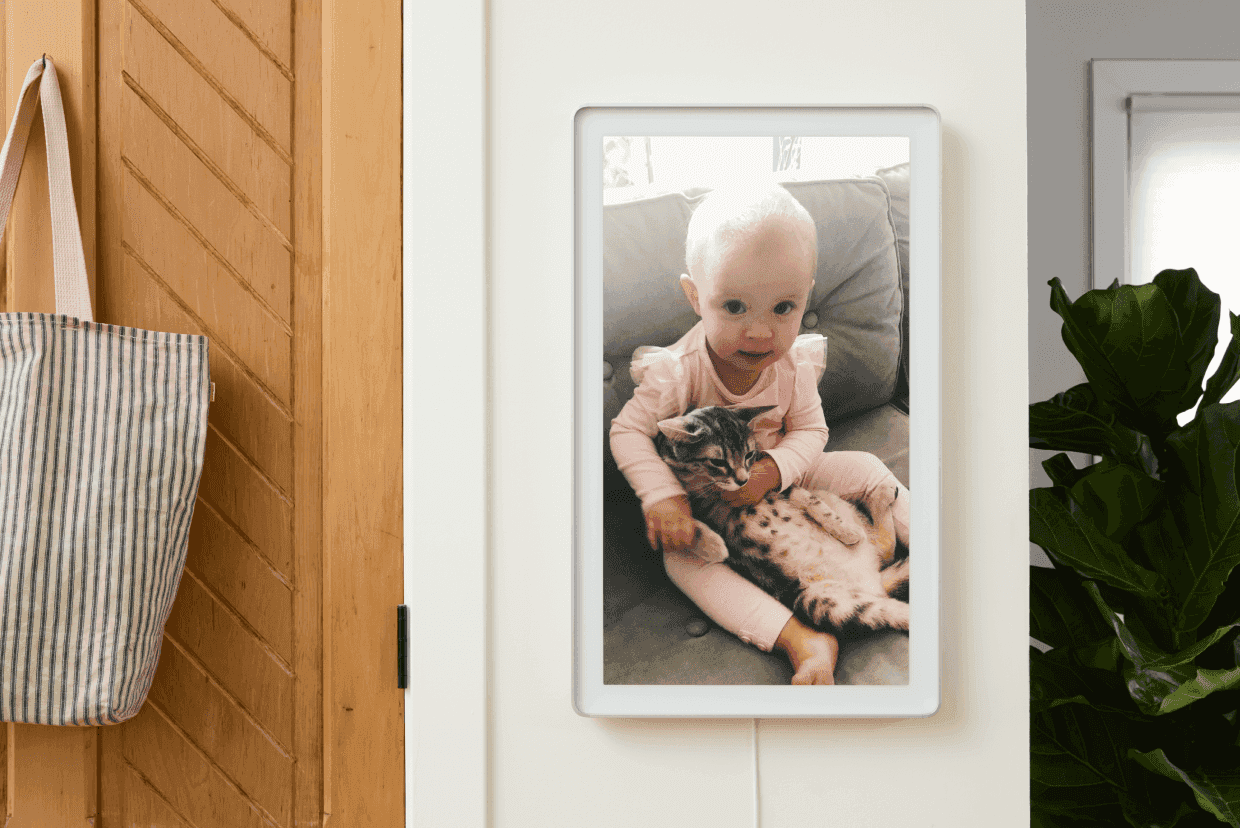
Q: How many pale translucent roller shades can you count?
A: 1